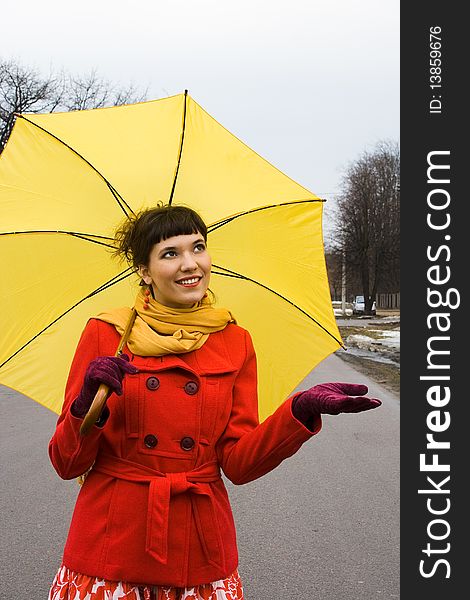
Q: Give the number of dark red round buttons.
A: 4